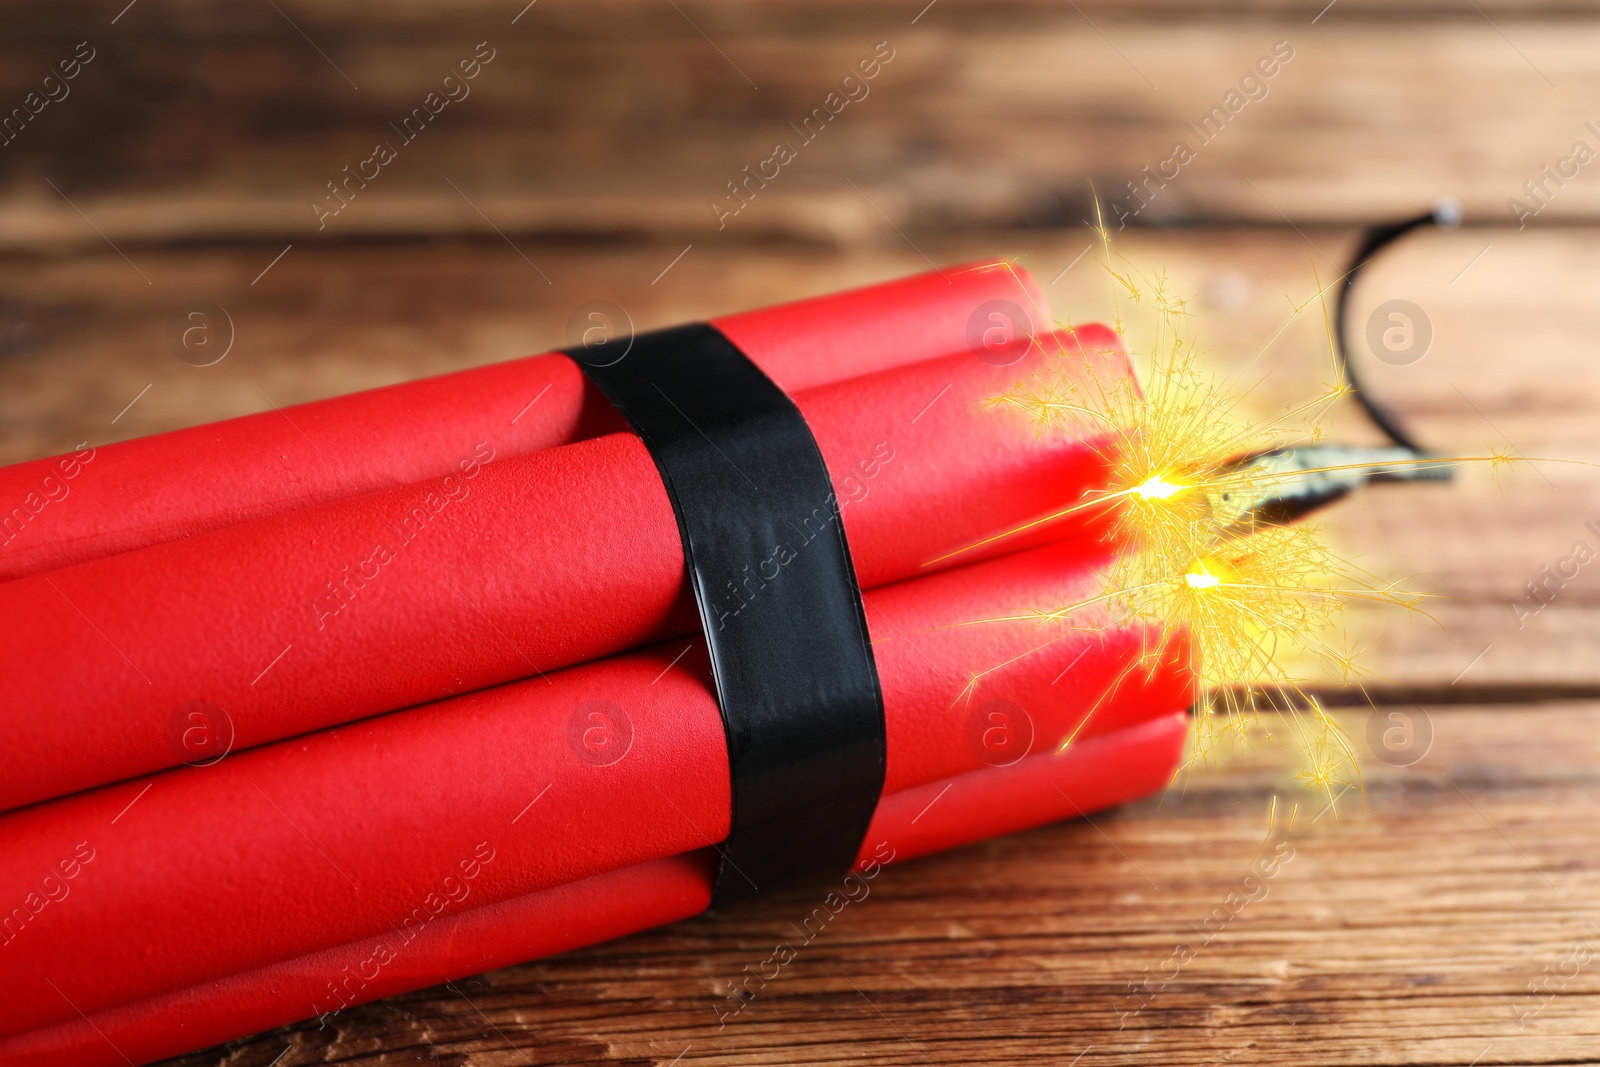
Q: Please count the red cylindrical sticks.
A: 4